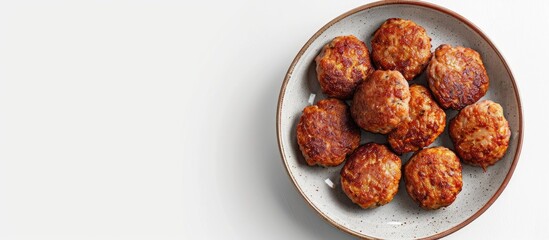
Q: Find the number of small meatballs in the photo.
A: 9